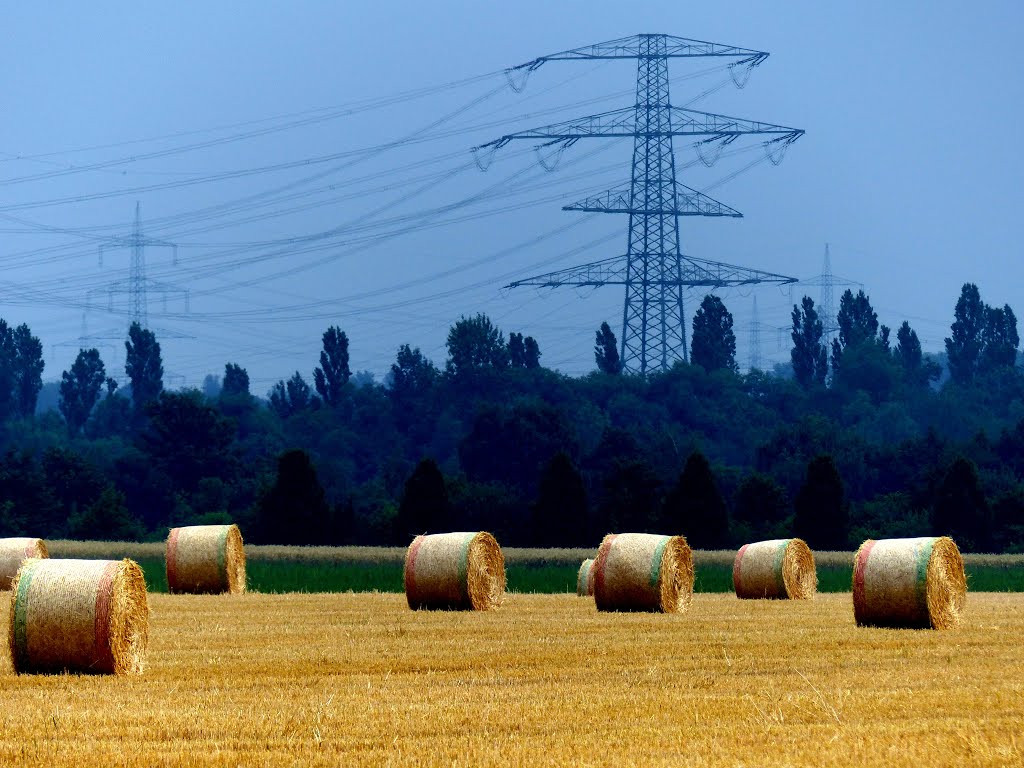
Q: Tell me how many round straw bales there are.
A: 8